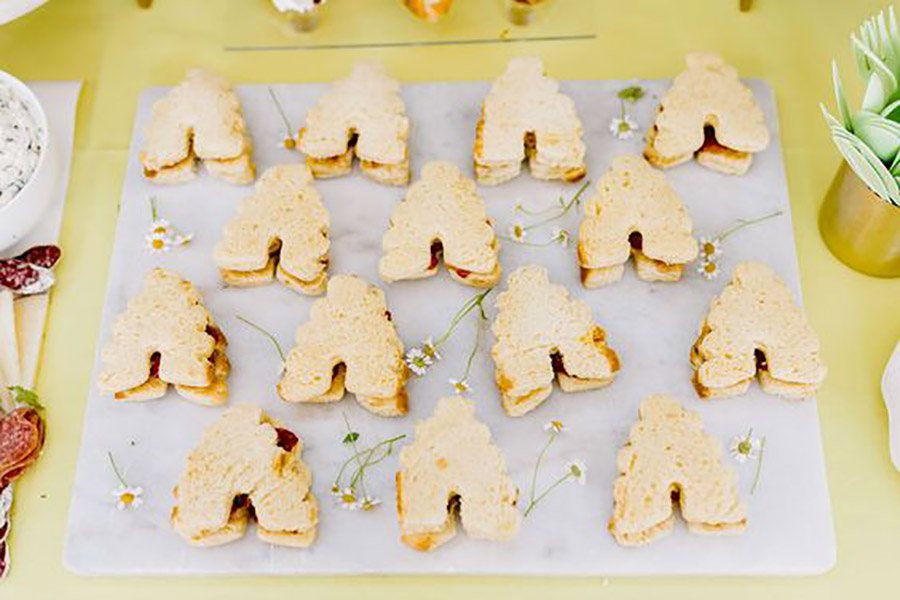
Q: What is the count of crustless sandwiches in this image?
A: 14